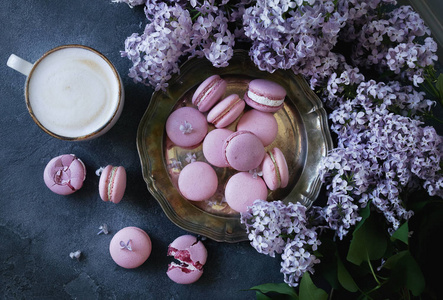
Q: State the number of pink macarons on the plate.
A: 10